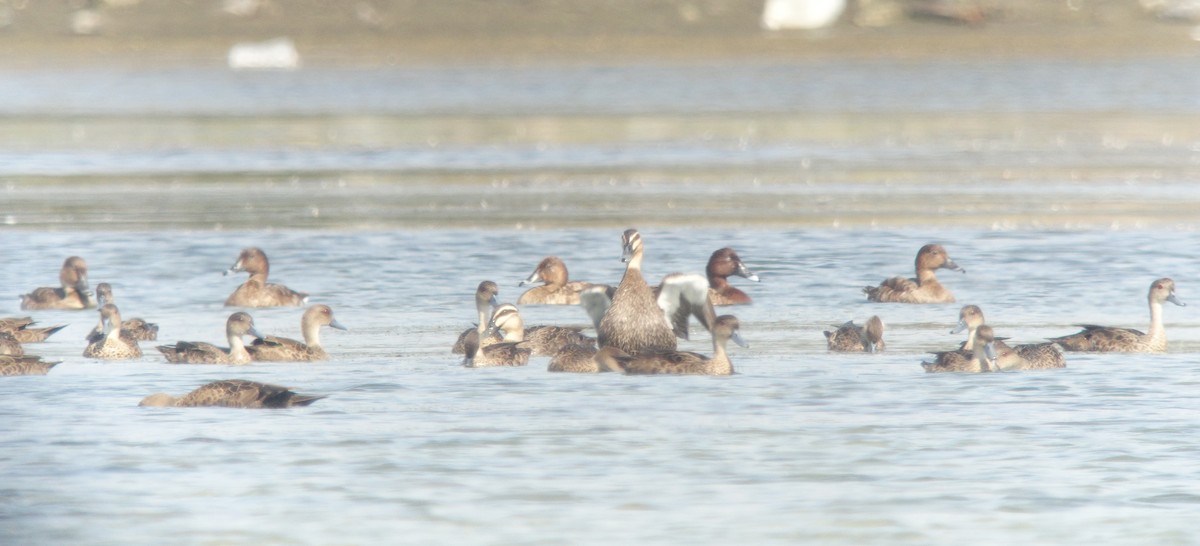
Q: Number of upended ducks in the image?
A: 0